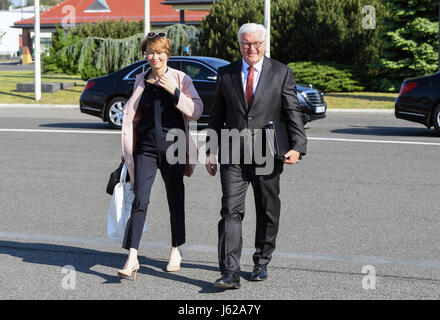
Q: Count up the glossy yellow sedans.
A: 0